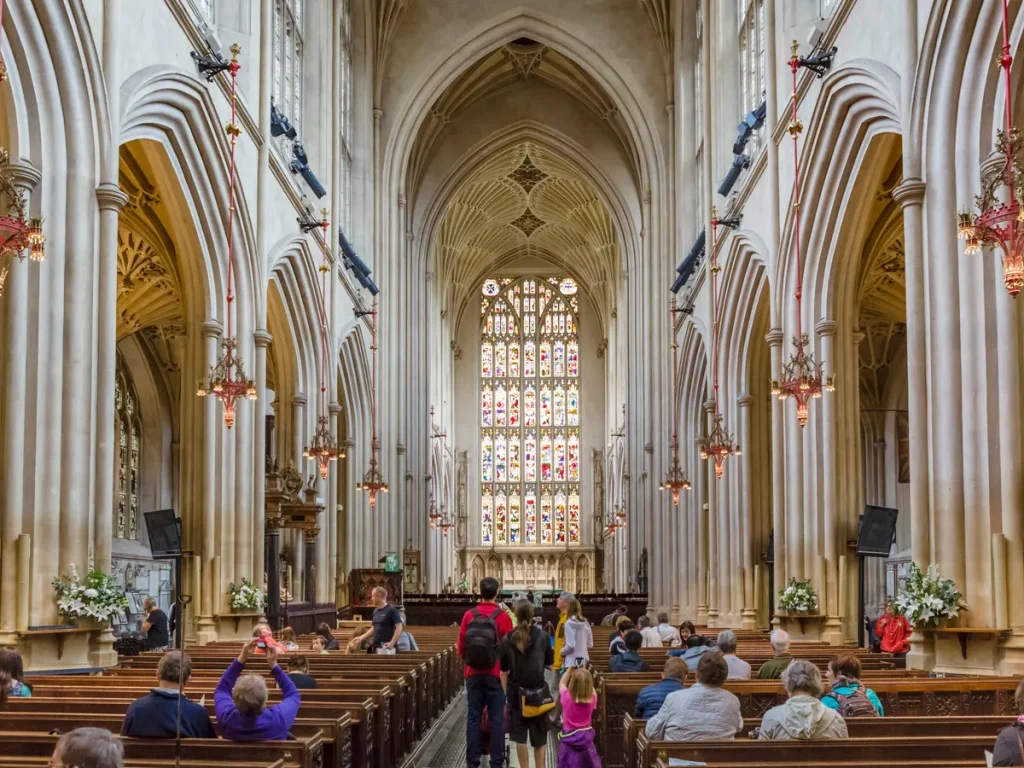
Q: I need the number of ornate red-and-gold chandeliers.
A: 12